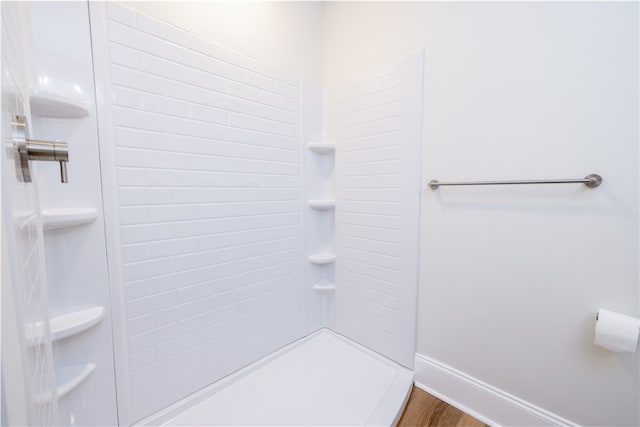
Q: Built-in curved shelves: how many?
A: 8